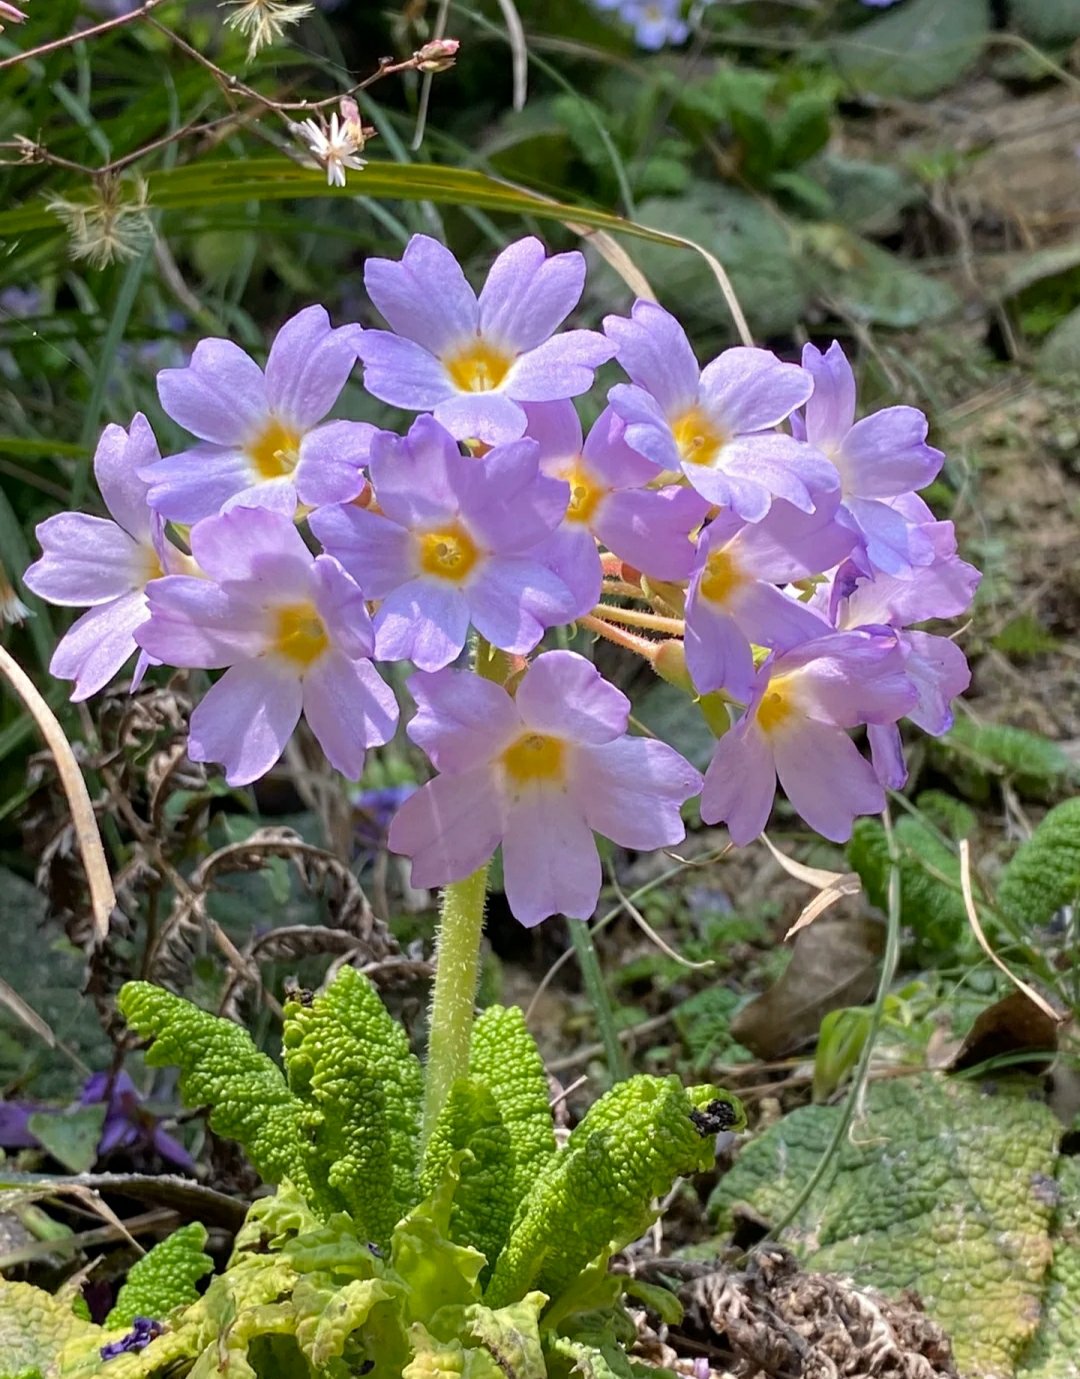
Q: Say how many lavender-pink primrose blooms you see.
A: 12